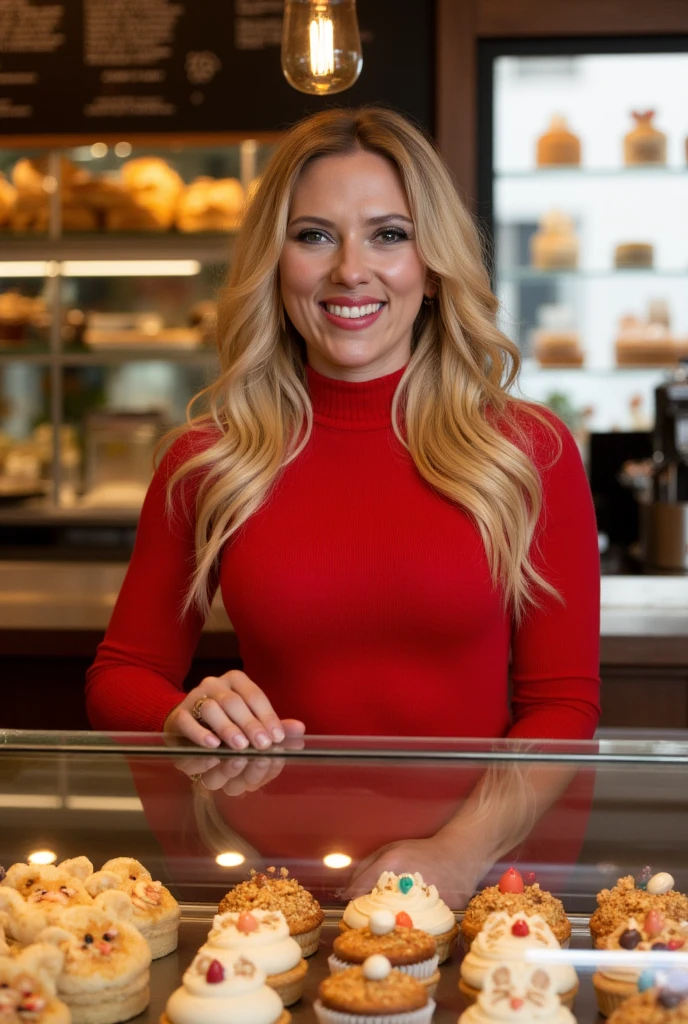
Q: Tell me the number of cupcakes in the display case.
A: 12